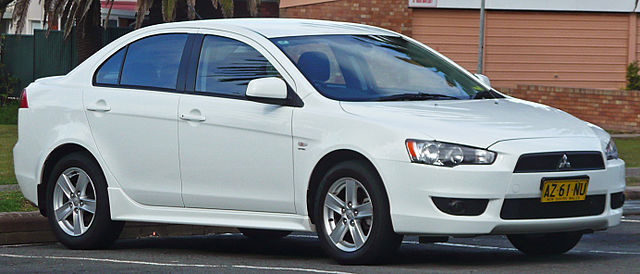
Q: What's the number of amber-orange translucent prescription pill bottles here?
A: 0